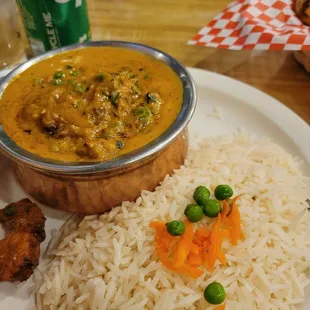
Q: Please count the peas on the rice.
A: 6